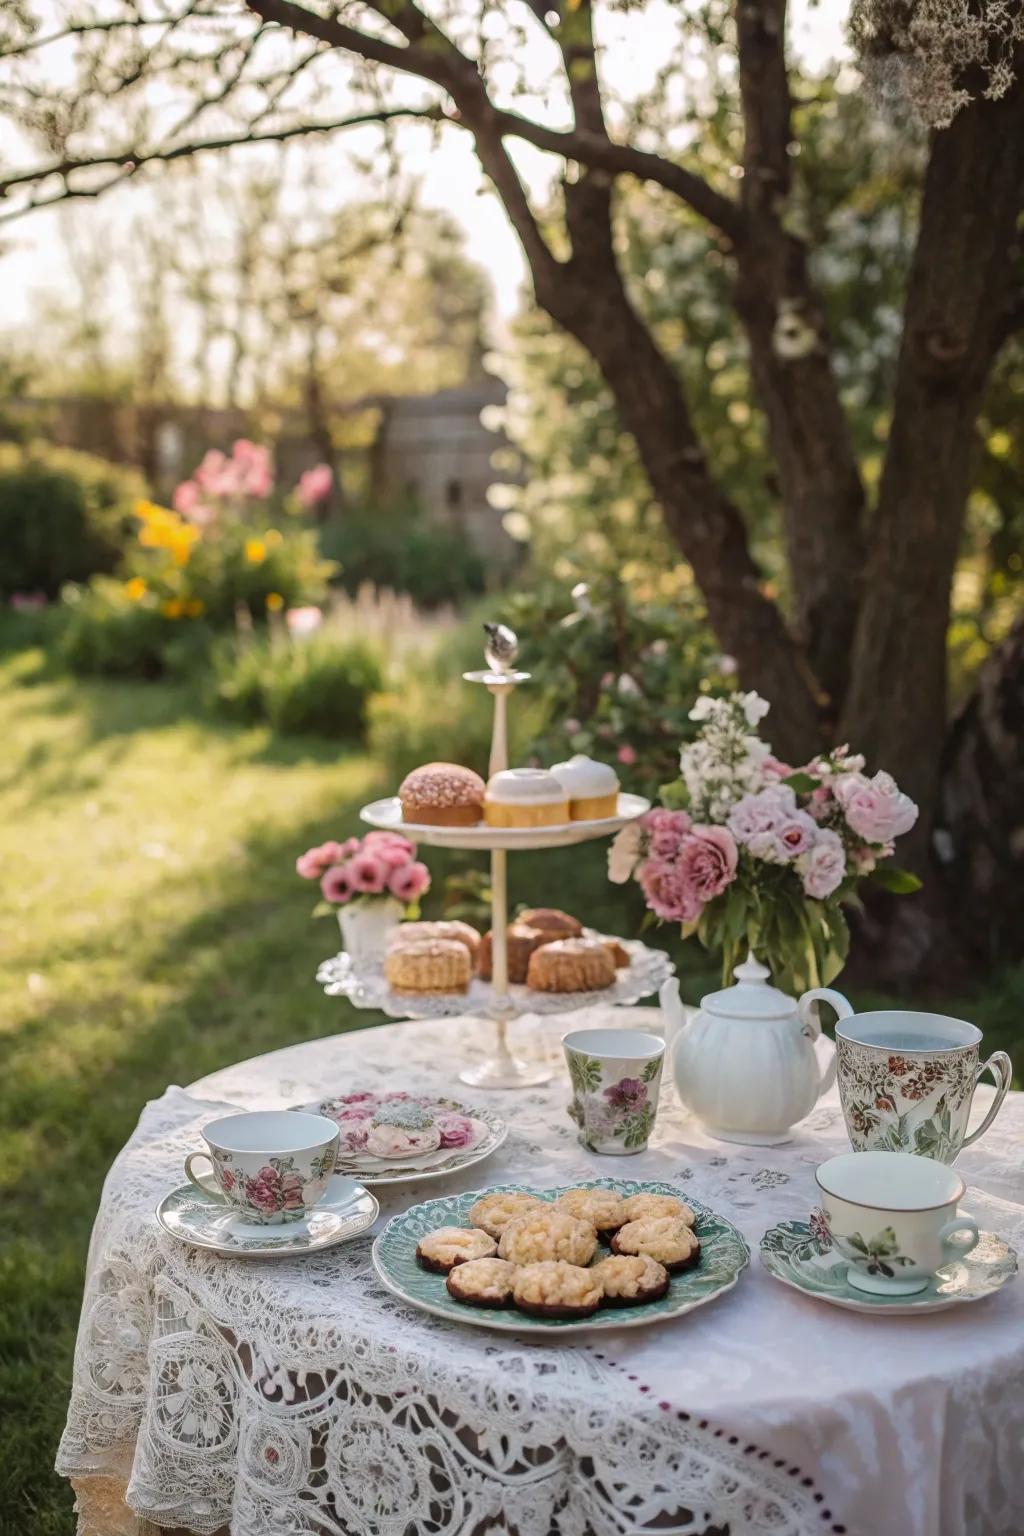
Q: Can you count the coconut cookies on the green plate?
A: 9